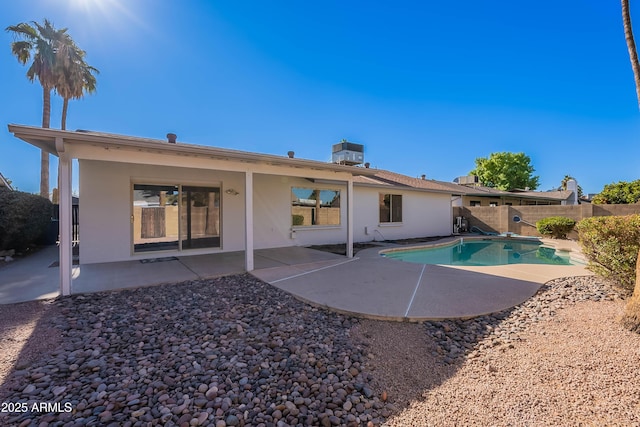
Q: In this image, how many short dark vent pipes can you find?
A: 4